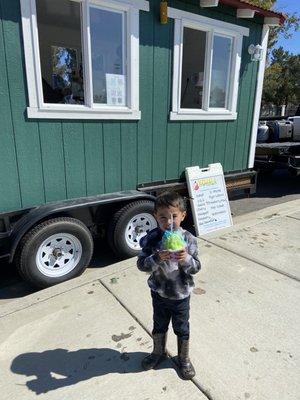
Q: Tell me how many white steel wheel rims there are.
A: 2